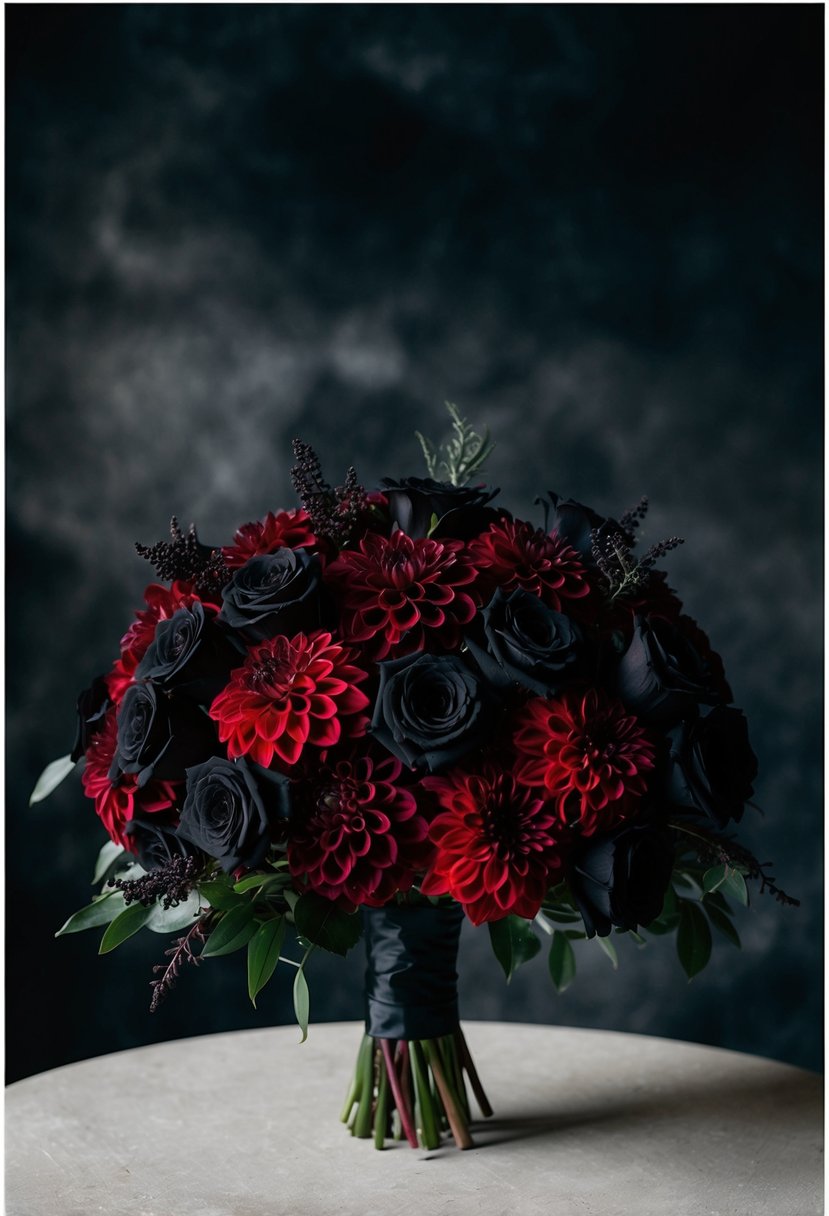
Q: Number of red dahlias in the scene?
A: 9